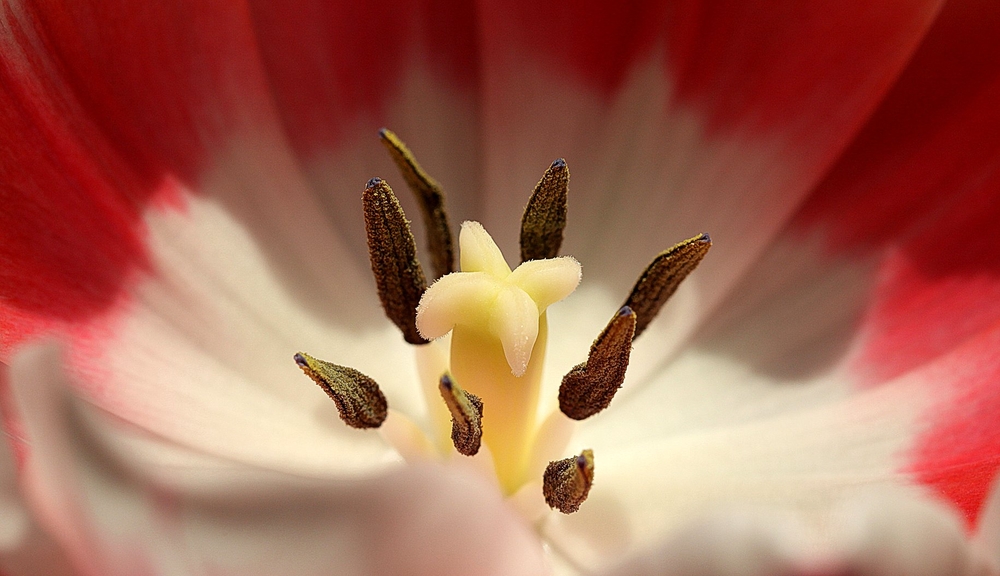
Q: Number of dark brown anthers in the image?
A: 8